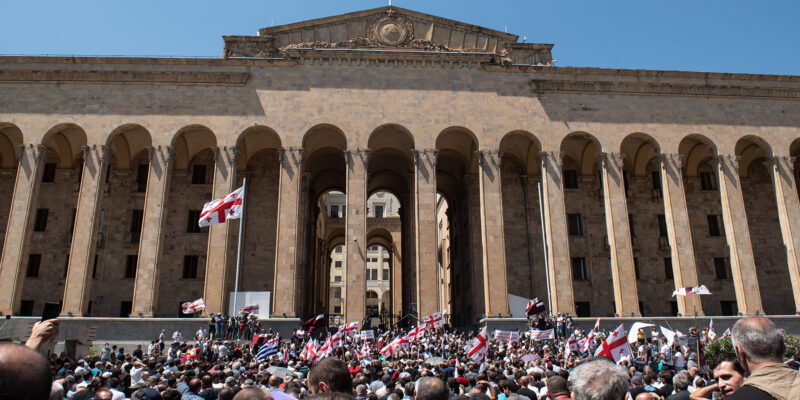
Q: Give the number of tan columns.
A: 13